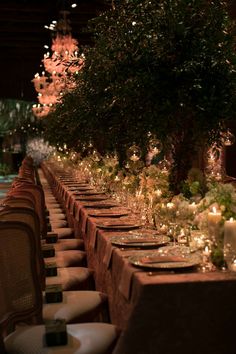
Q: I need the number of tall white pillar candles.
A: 2